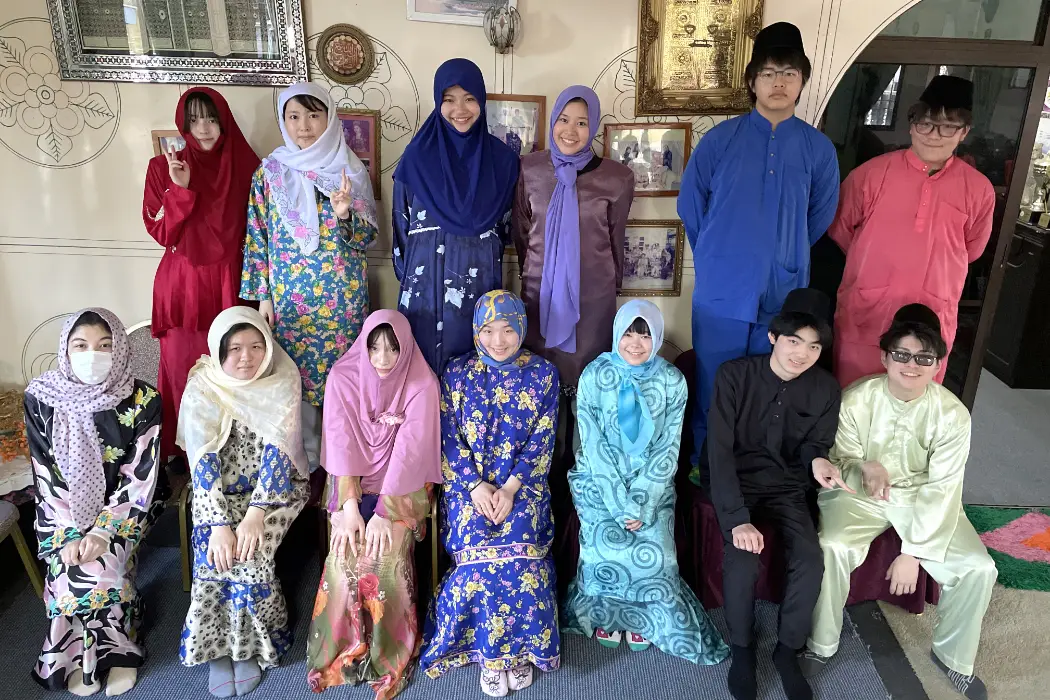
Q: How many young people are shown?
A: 13